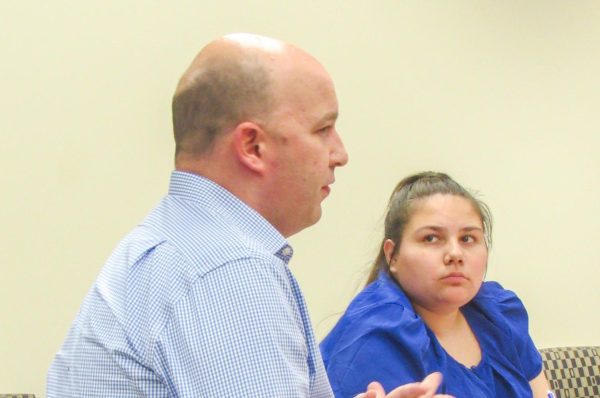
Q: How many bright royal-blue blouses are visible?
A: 1